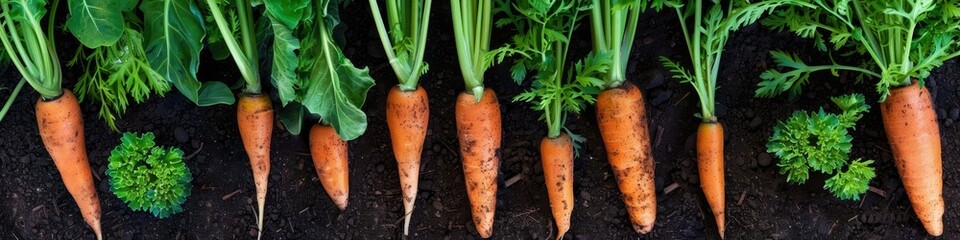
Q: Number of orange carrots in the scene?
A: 9